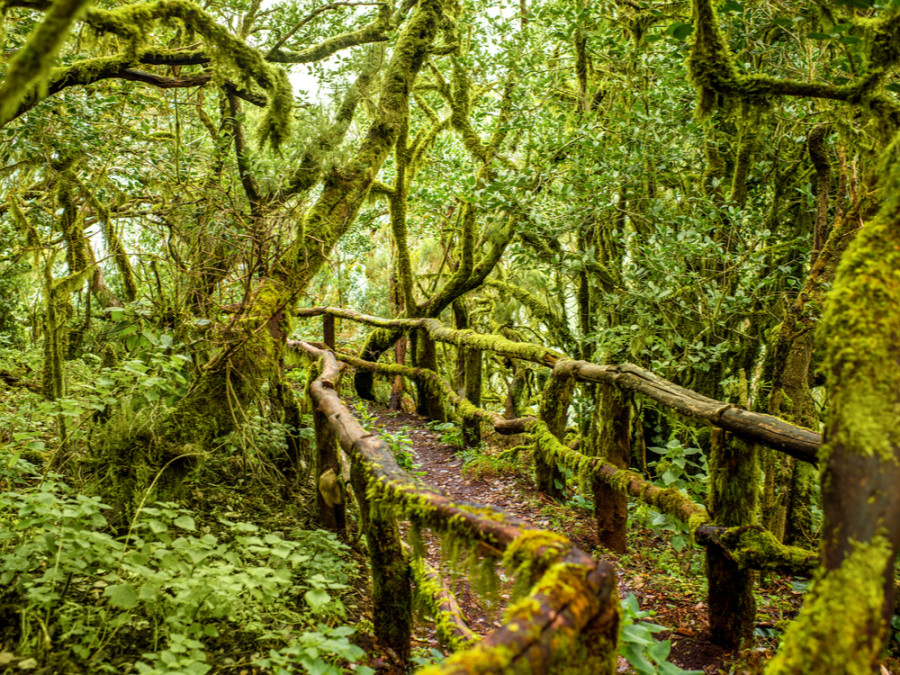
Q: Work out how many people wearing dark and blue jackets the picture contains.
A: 0